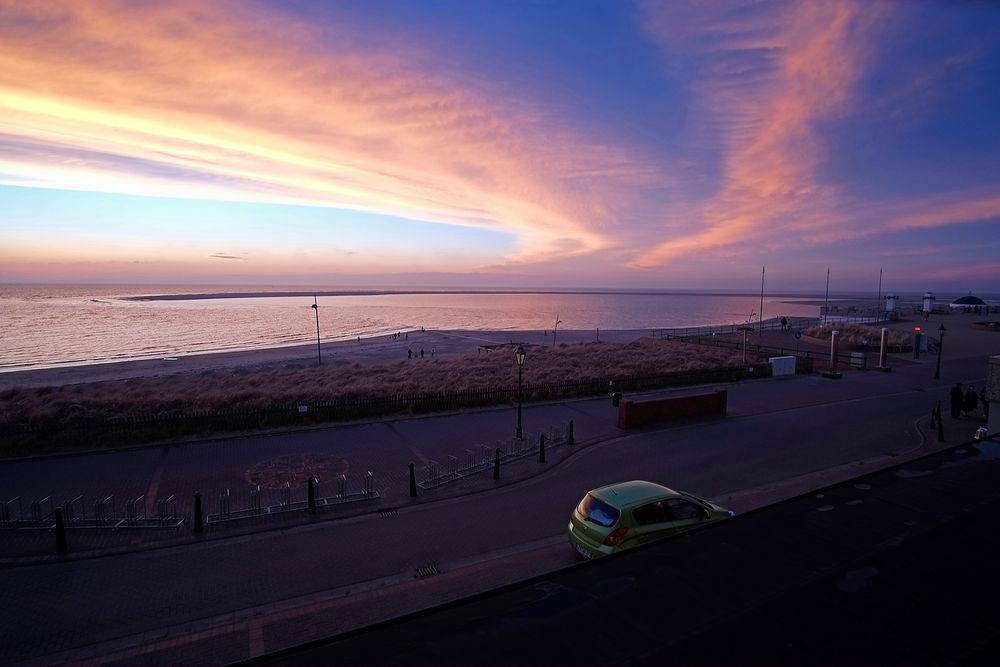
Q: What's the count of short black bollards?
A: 10